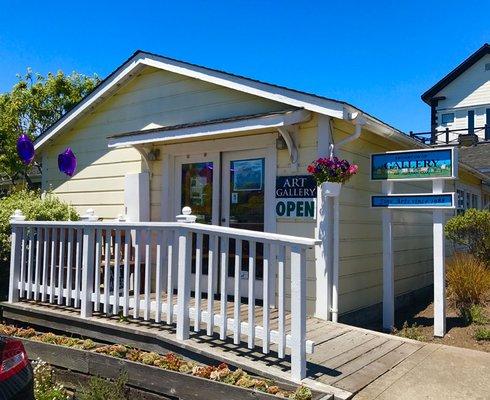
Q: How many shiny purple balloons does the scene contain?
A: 2